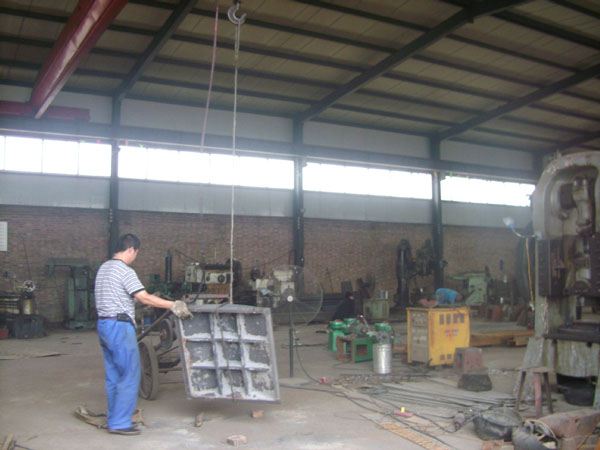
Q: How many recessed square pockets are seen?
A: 9